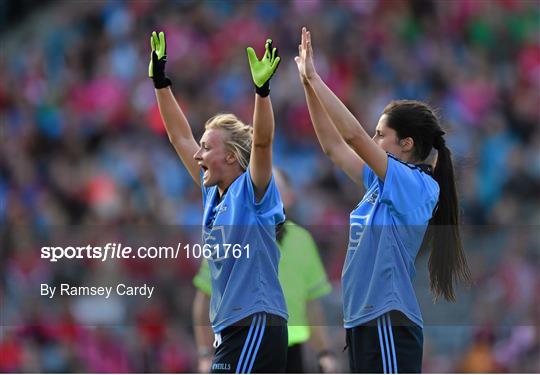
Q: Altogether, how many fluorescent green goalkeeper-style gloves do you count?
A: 2